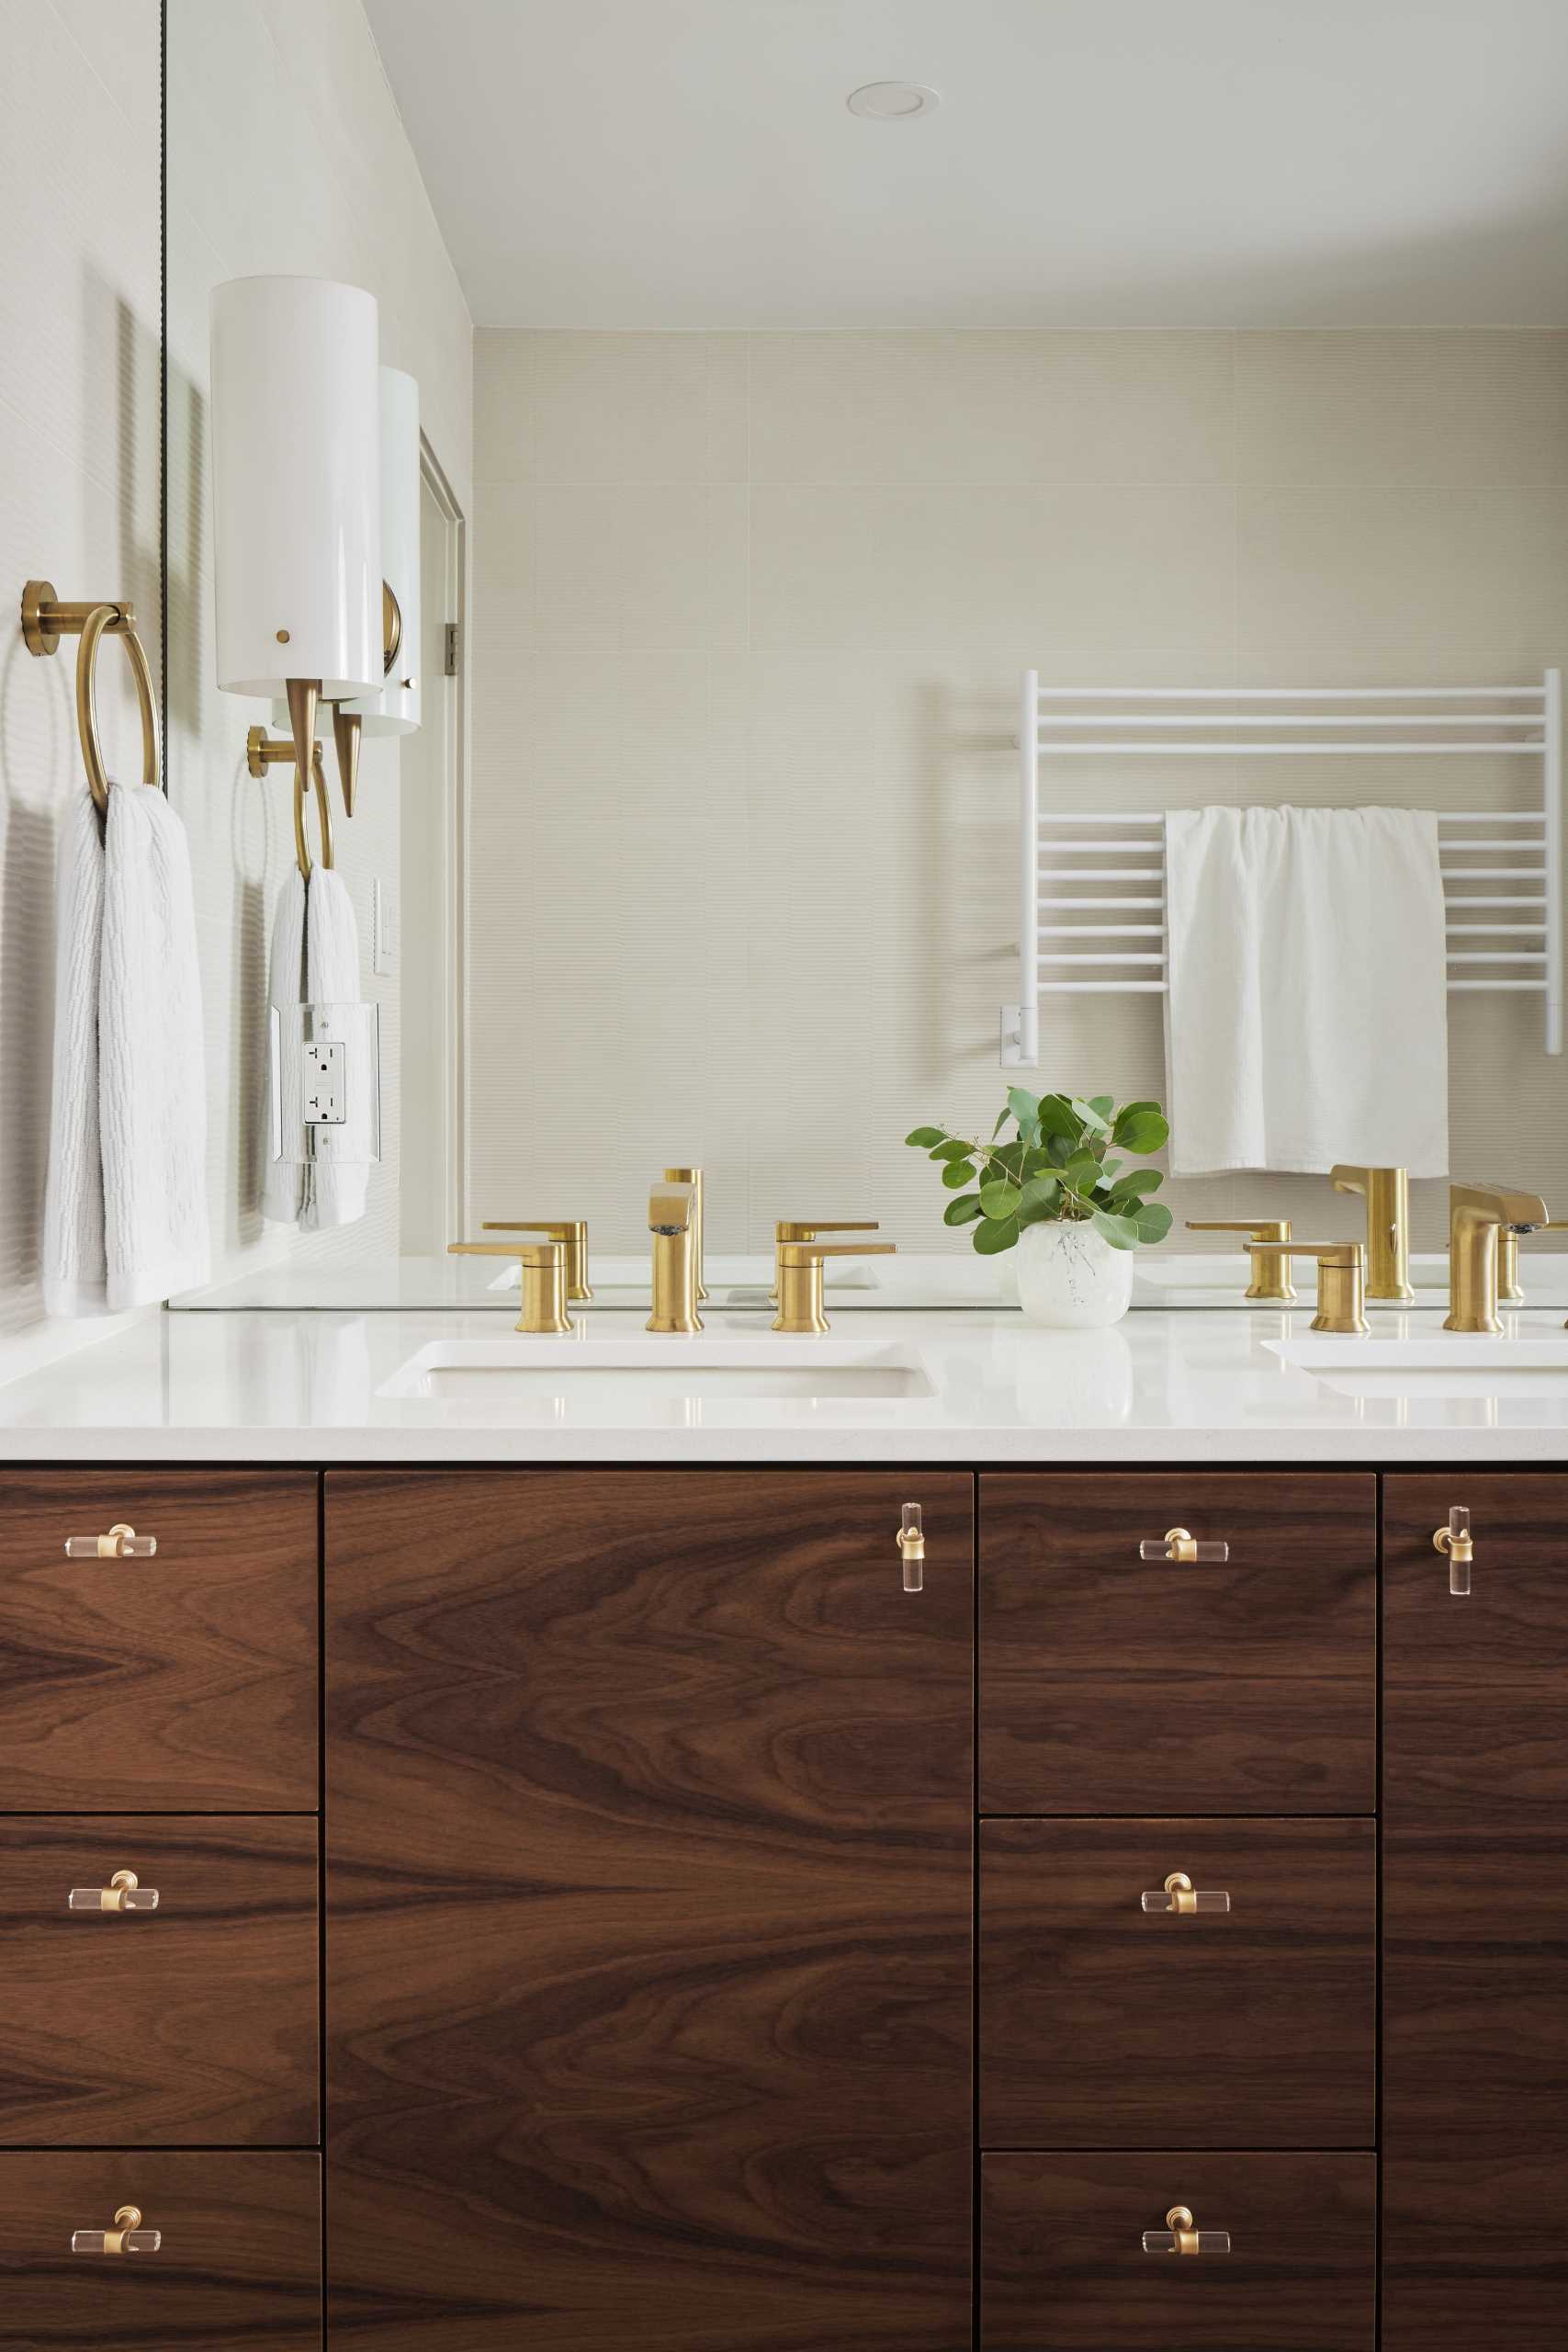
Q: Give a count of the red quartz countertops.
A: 0